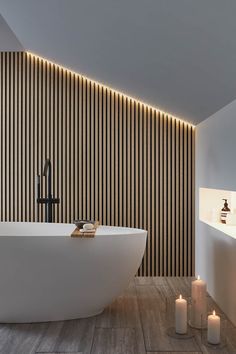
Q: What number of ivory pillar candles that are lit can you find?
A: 3